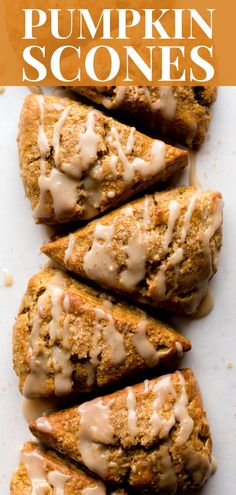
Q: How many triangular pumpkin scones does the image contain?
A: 6